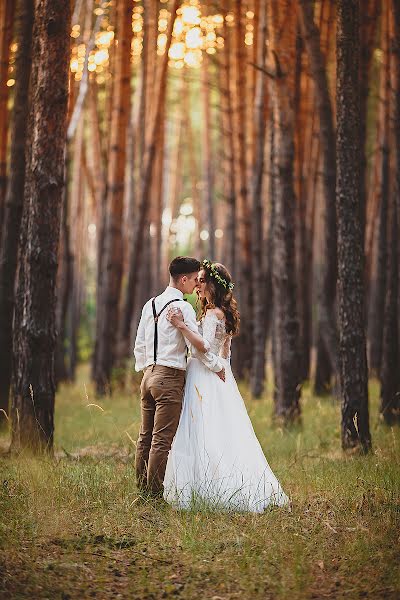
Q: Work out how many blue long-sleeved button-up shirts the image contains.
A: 0